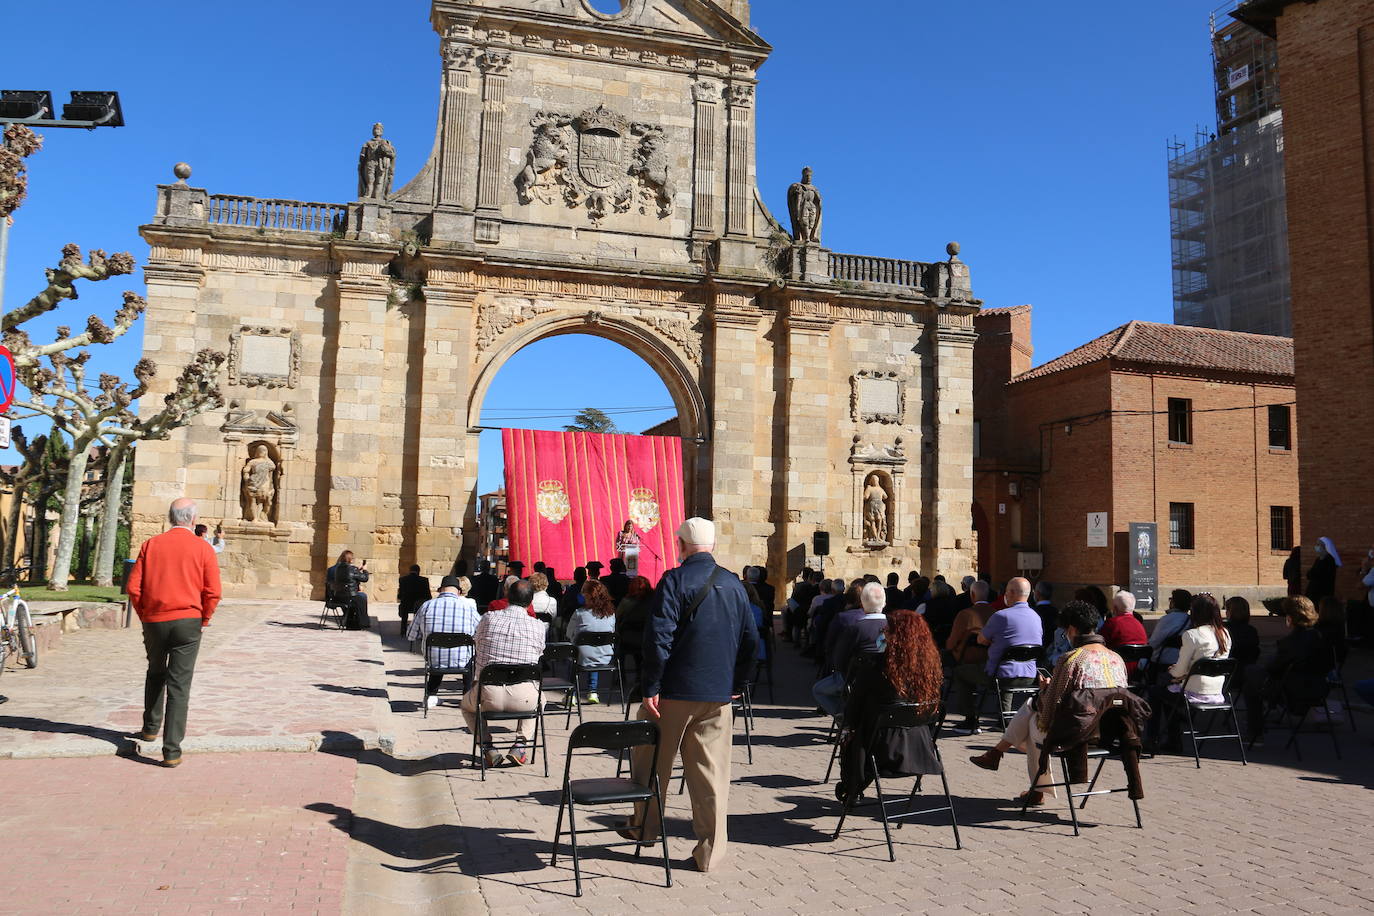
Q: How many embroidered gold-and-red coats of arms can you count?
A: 2